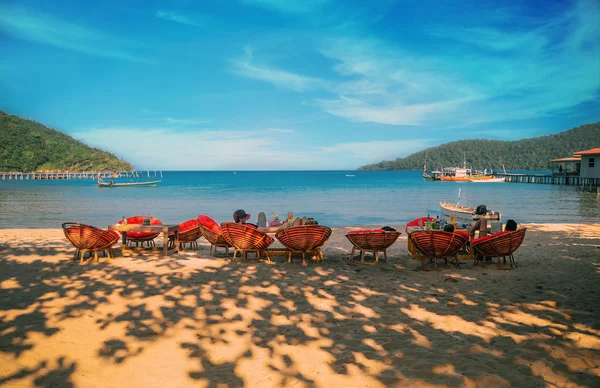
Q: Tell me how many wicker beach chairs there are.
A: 10